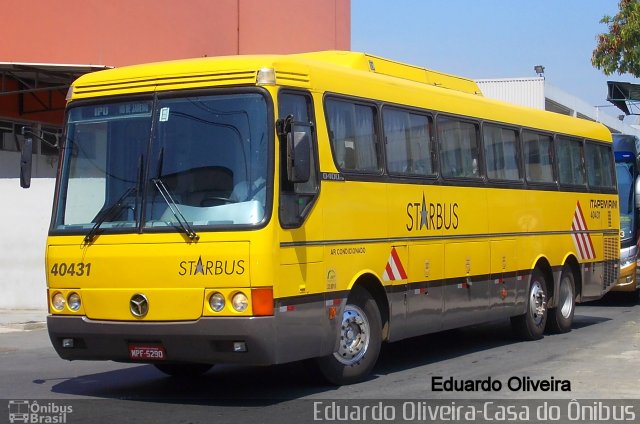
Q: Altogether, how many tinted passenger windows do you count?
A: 7